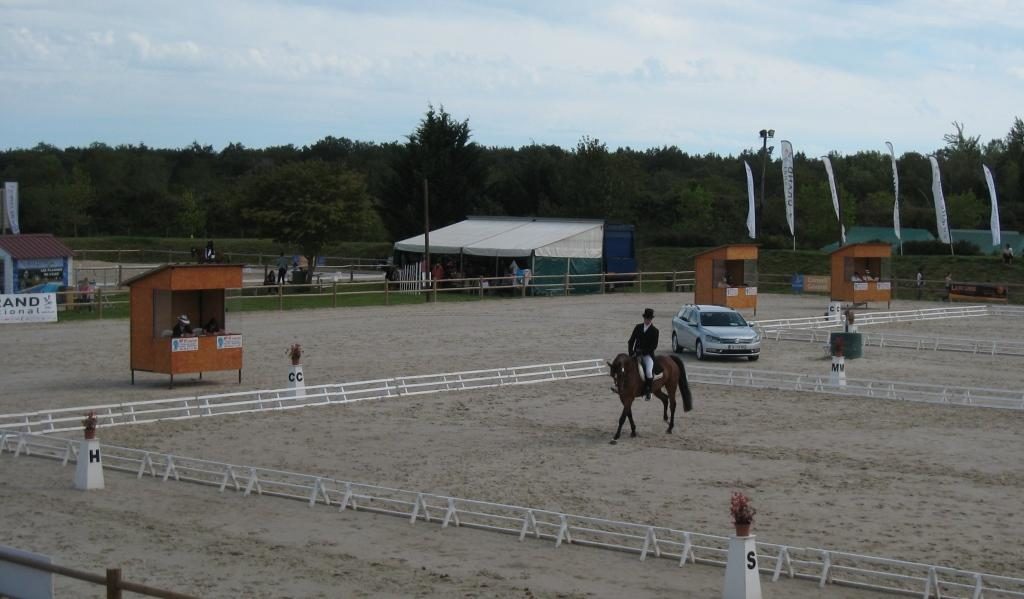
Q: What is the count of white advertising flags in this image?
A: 7